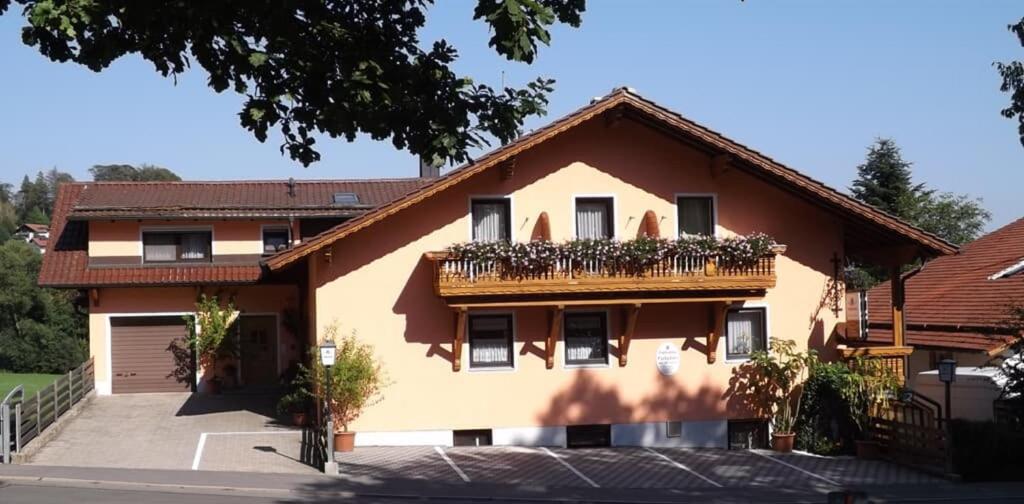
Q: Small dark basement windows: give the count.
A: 3